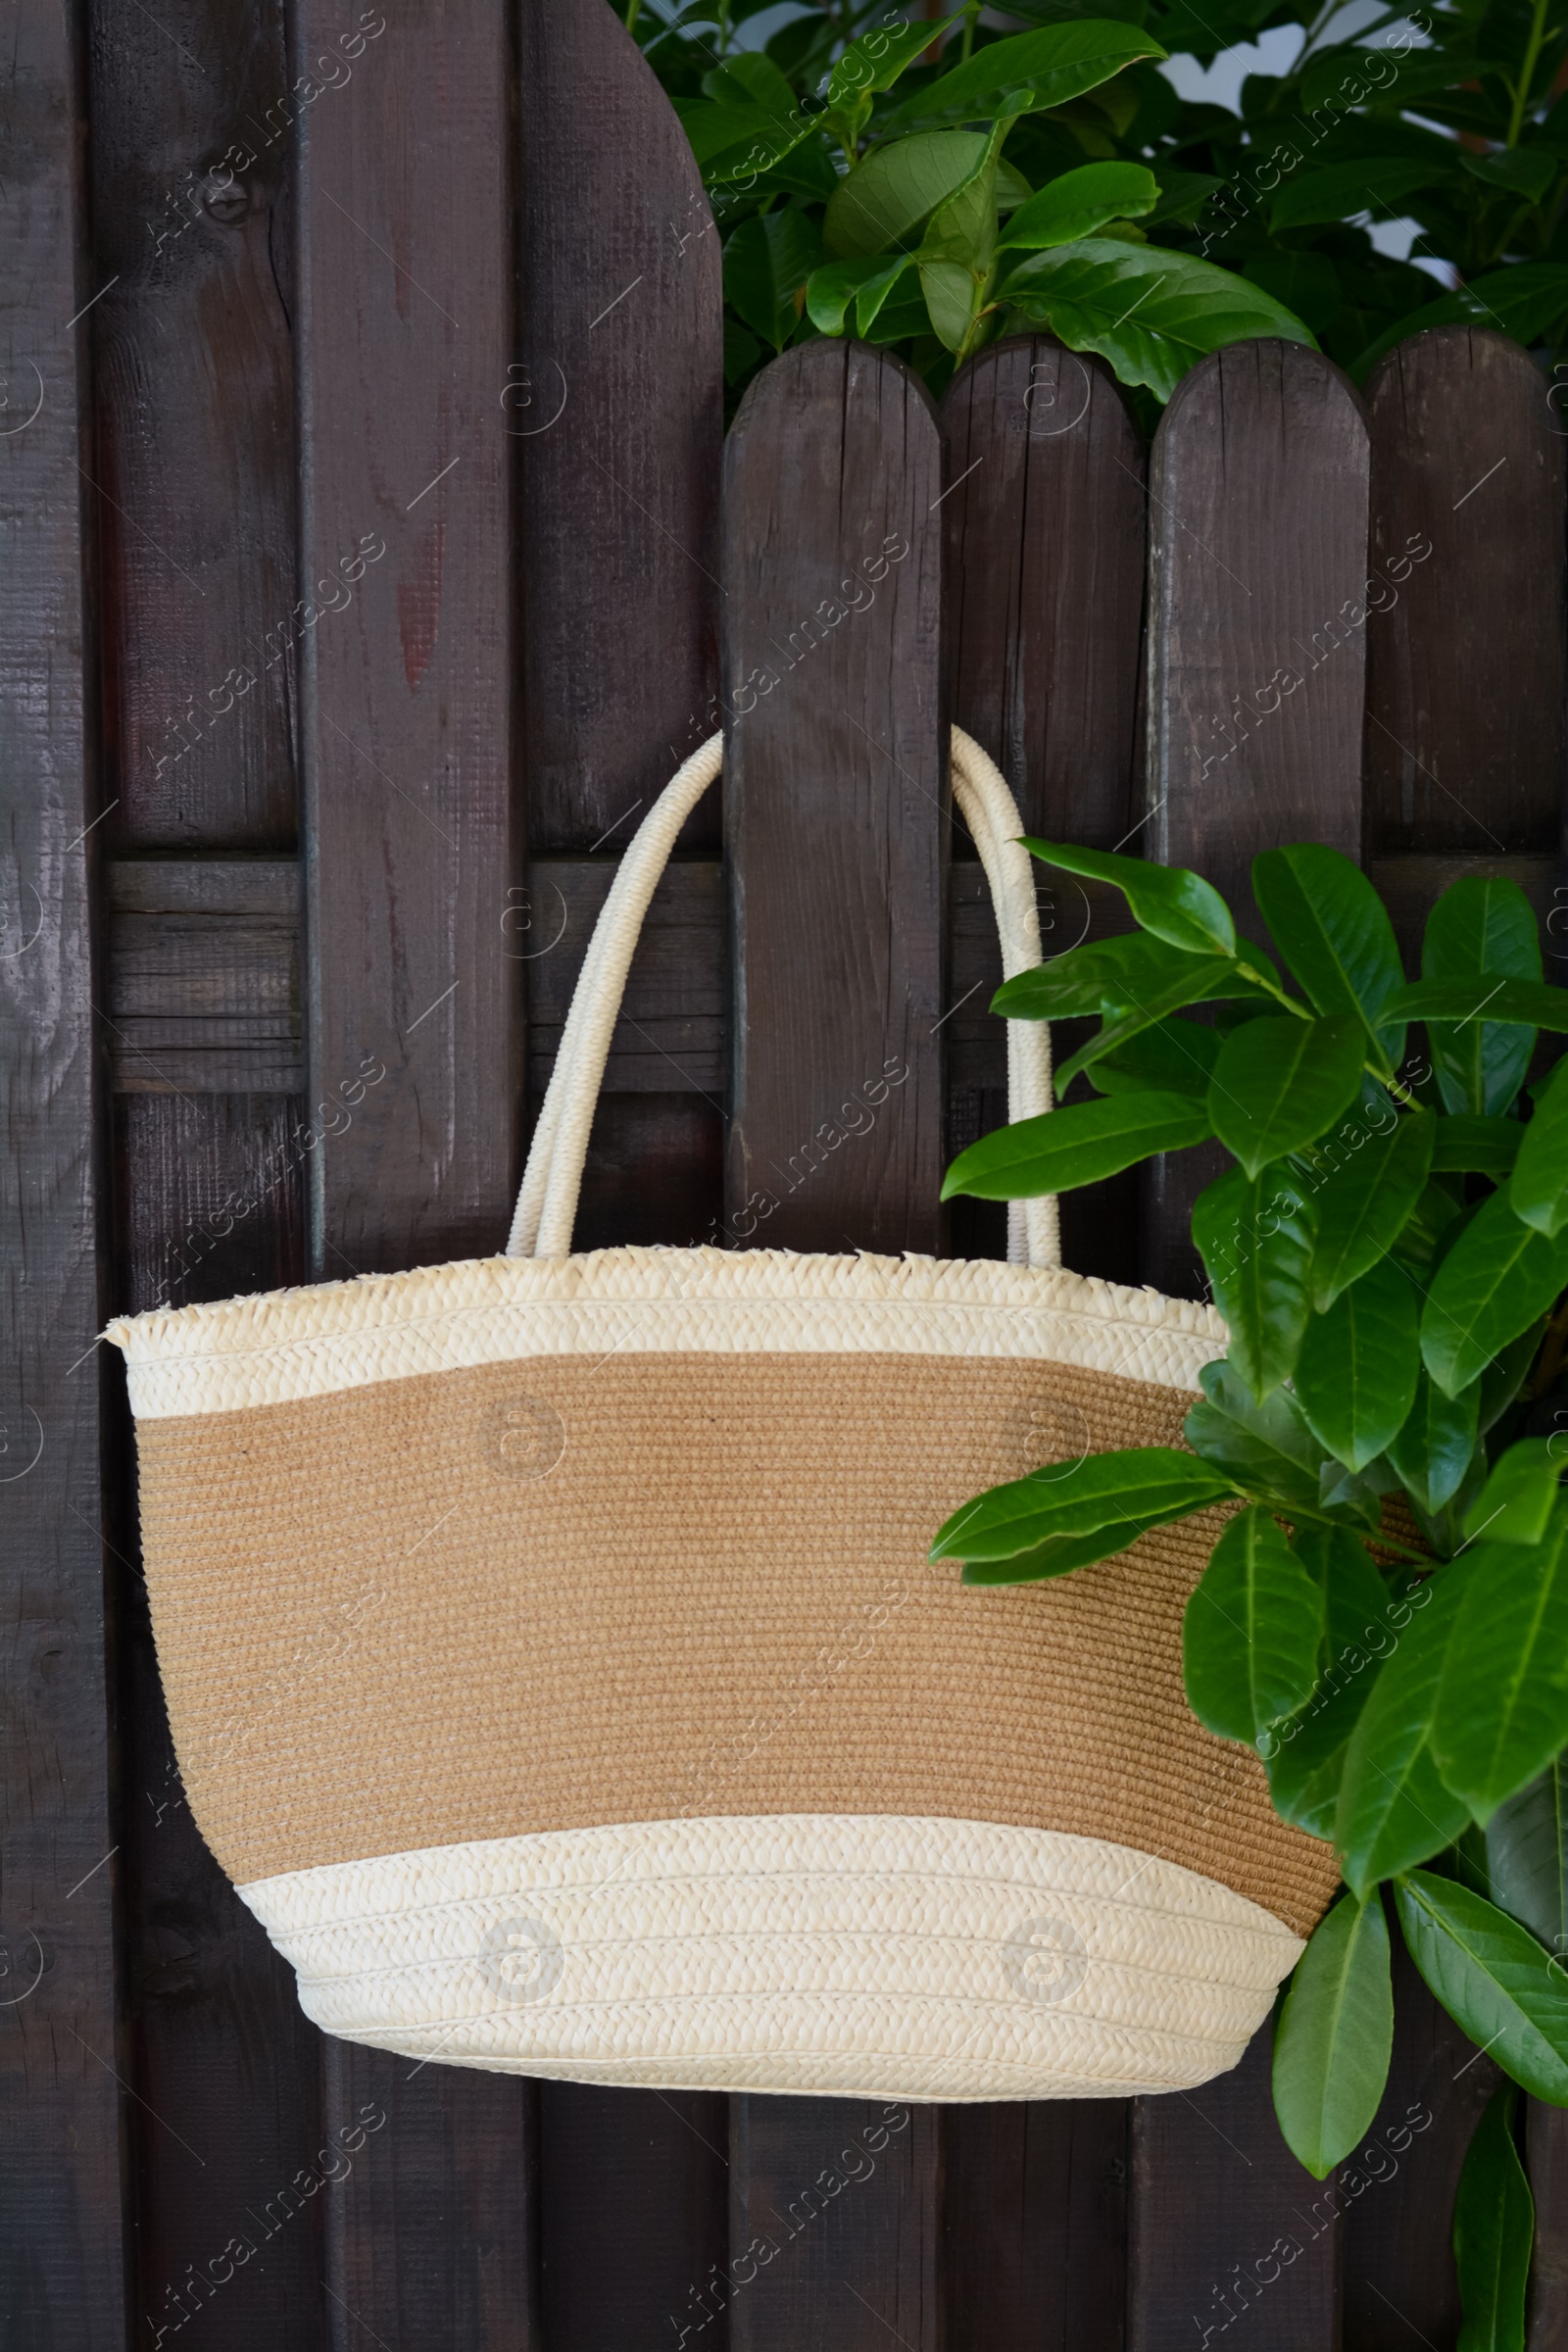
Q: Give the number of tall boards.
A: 4